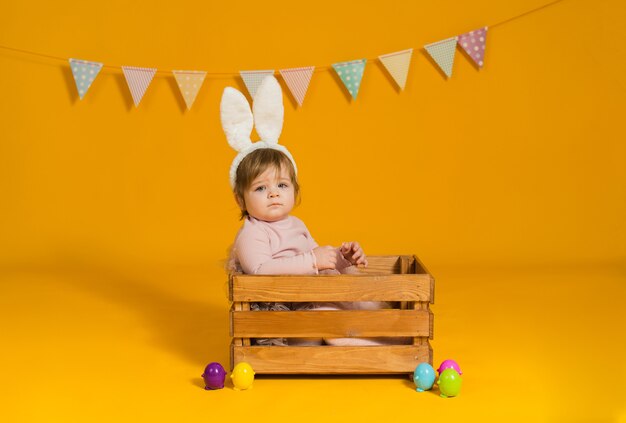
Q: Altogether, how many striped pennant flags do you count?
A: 2